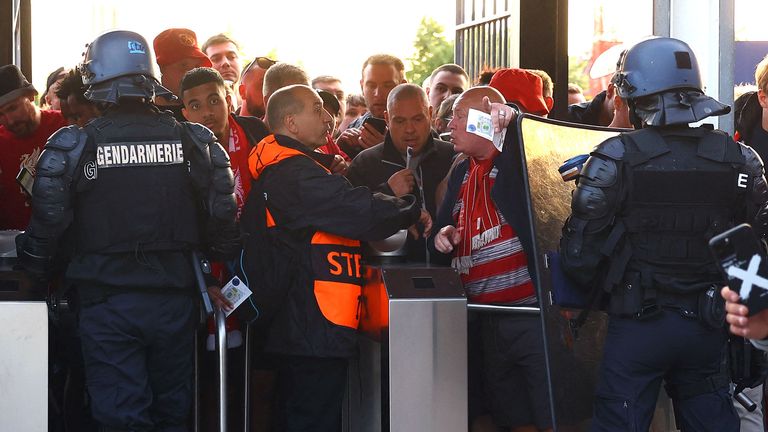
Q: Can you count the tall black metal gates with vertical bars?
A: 1